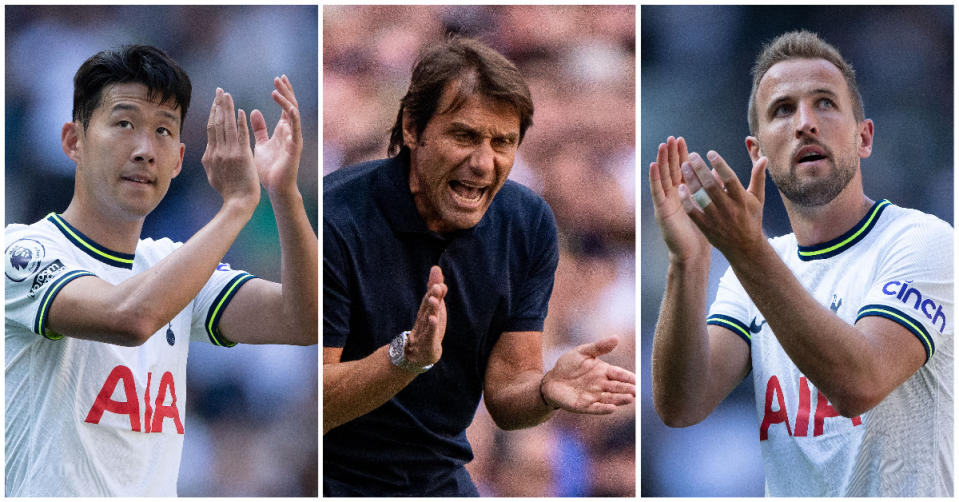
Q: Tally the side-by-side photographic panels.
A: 3